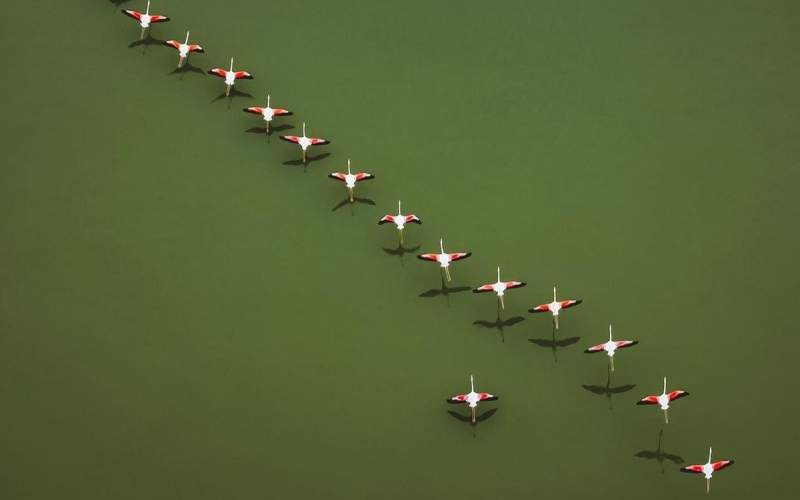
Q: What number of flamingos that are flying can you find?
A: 14